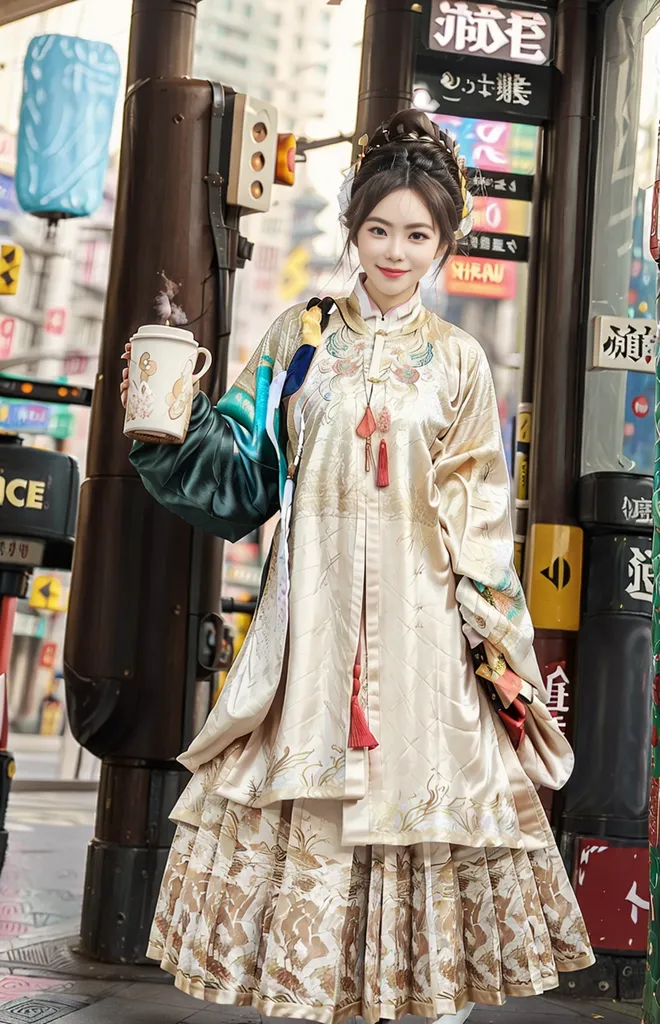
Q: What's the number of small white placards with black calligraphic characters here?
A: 1